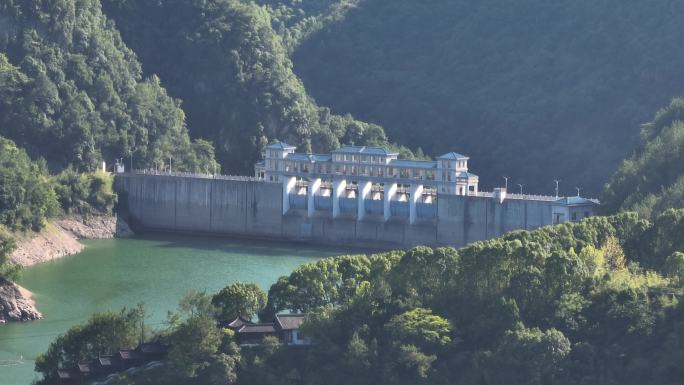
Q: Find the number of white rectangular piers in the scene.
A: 6